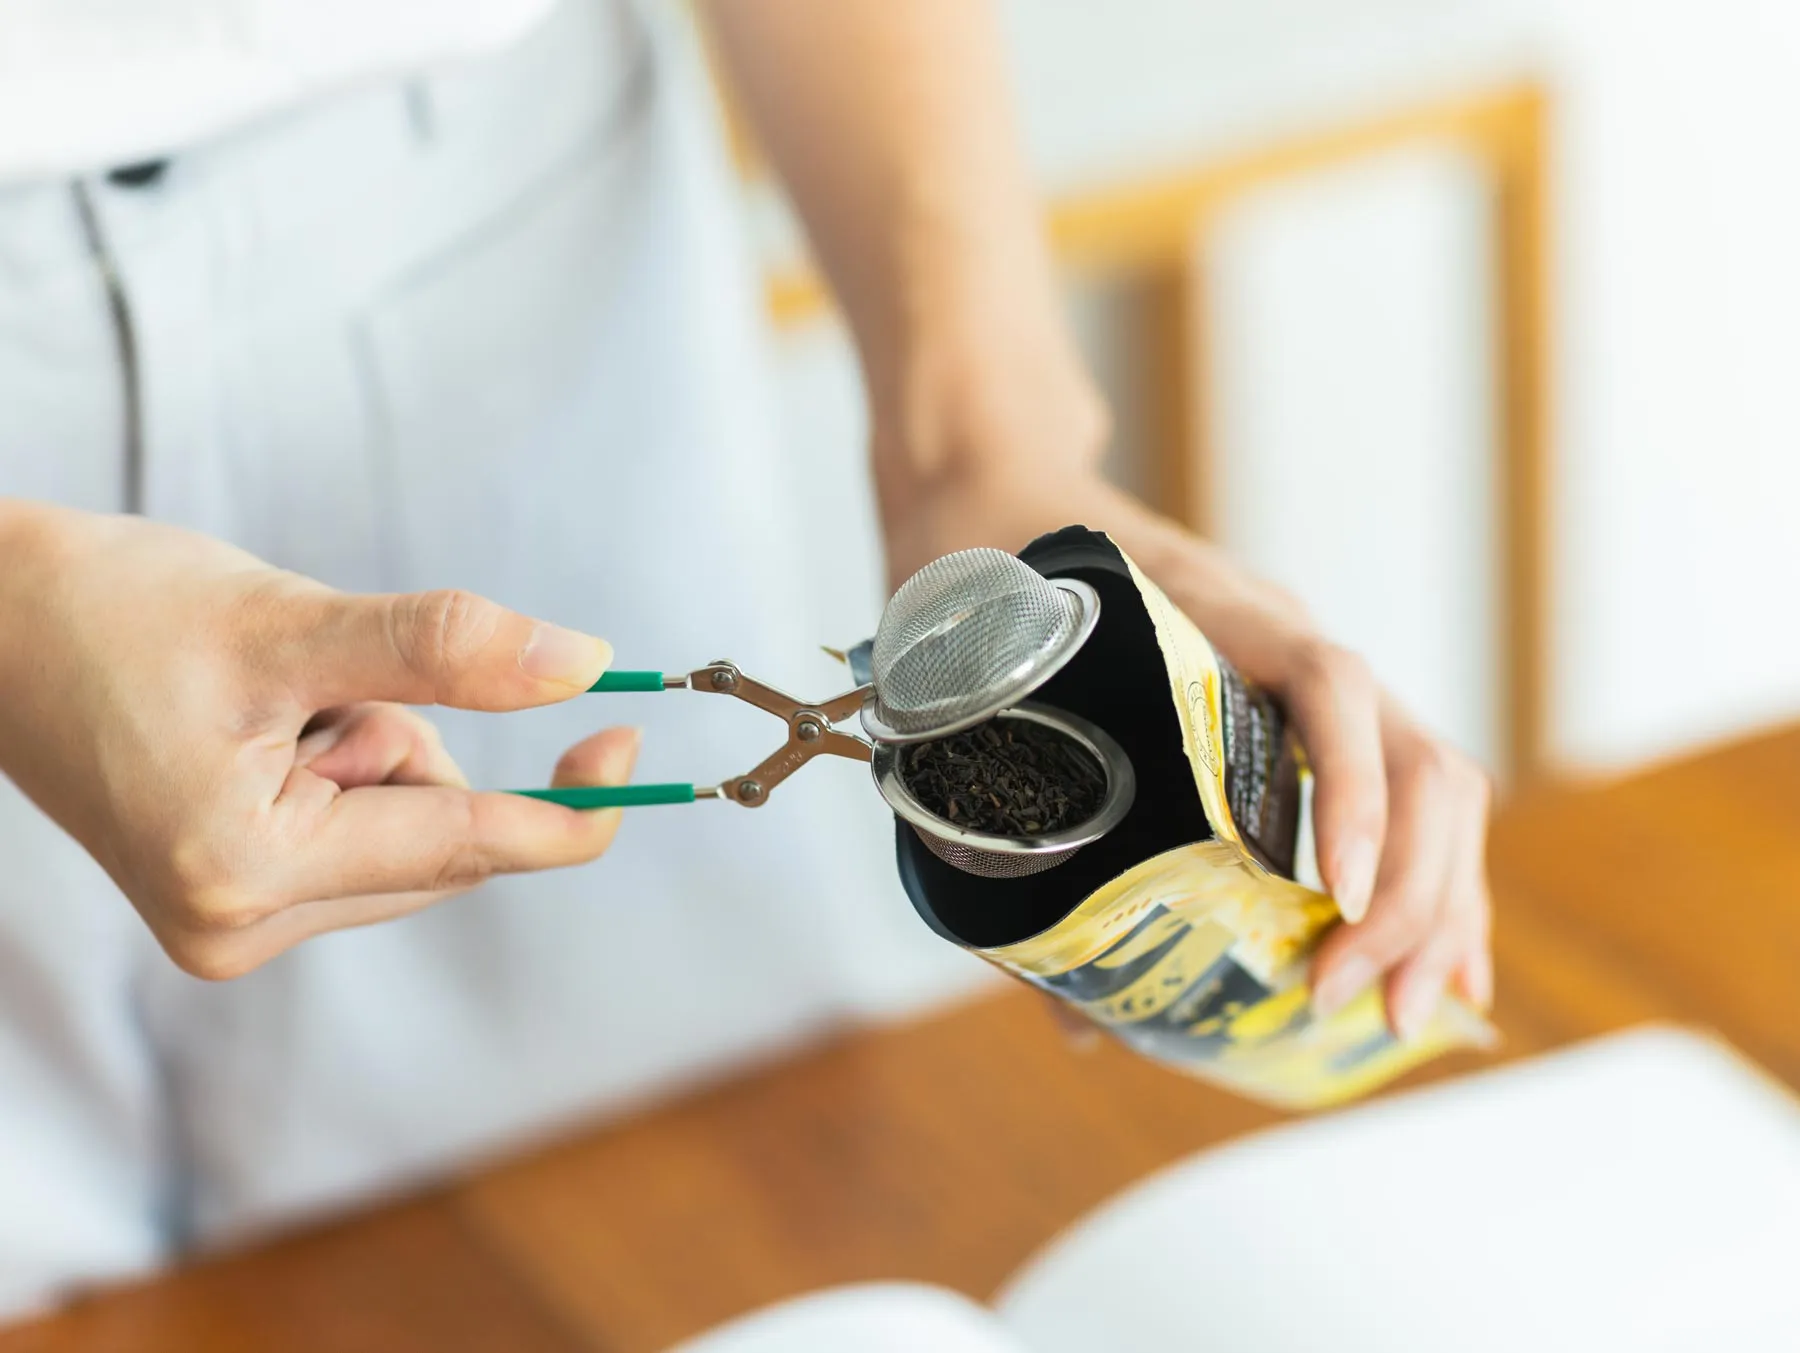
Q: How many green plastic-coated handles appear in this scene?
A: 2